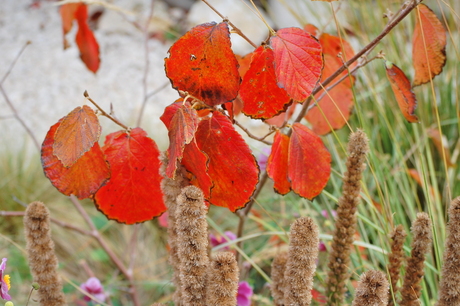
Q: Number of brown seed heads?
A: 11